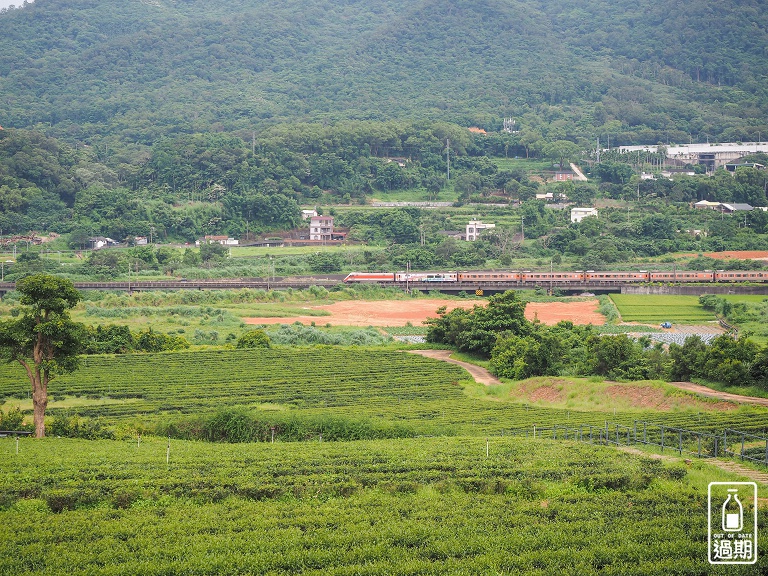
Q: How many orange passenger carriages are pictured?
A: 5